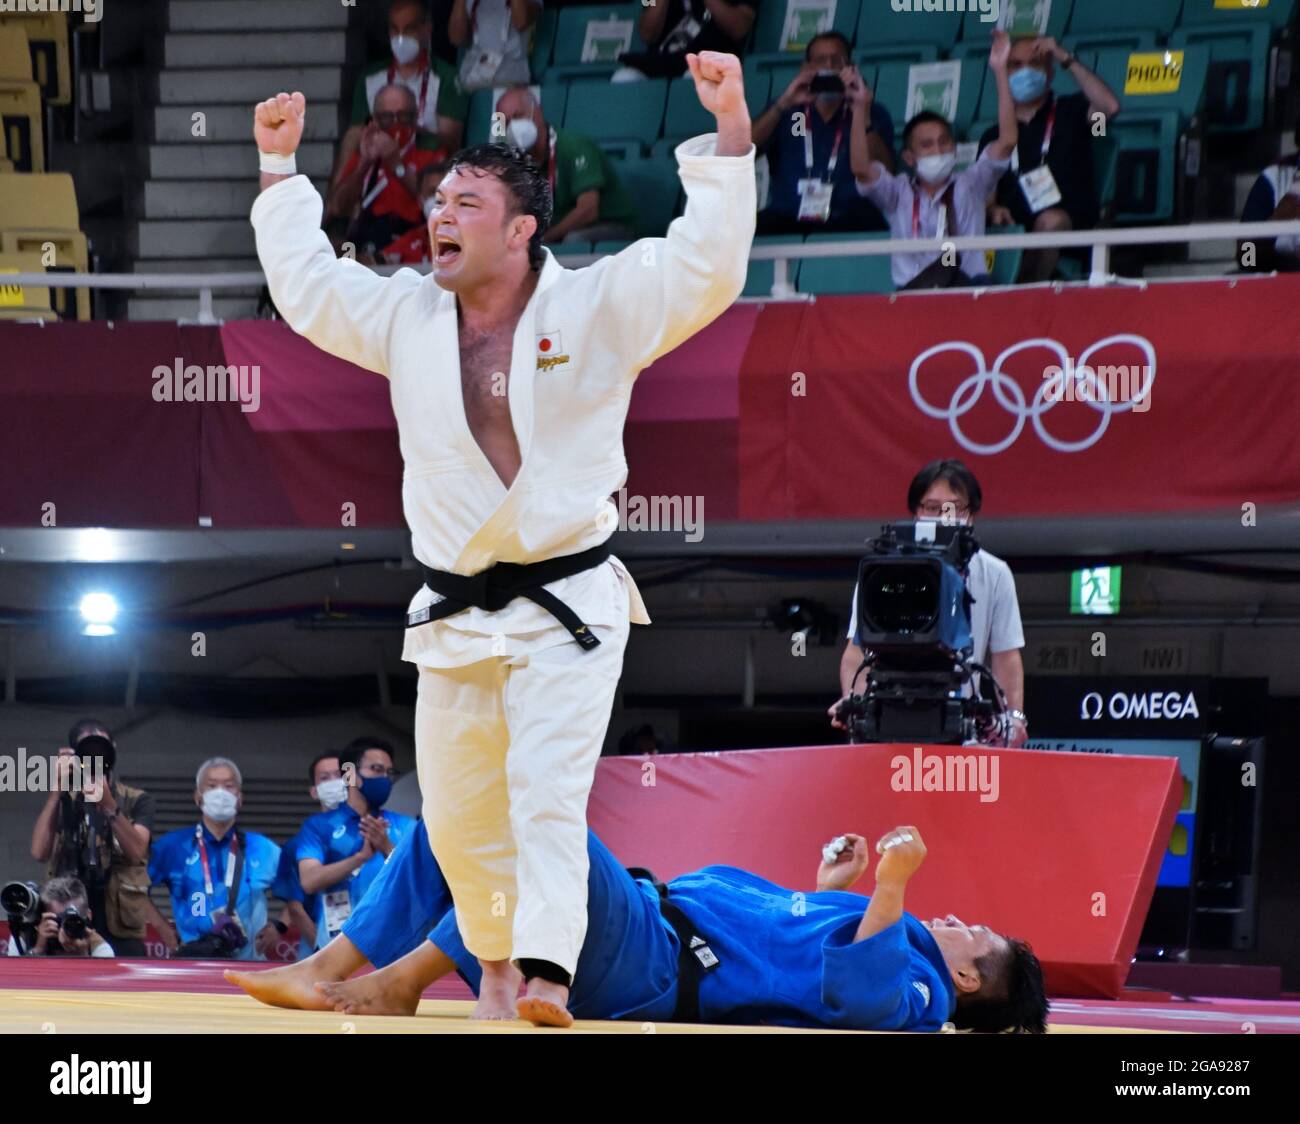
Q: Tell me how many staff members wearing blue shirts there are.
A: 3